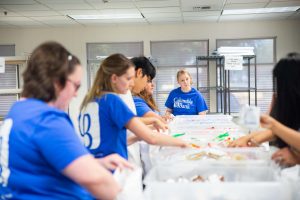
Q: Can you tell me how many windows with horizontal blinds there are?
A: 4